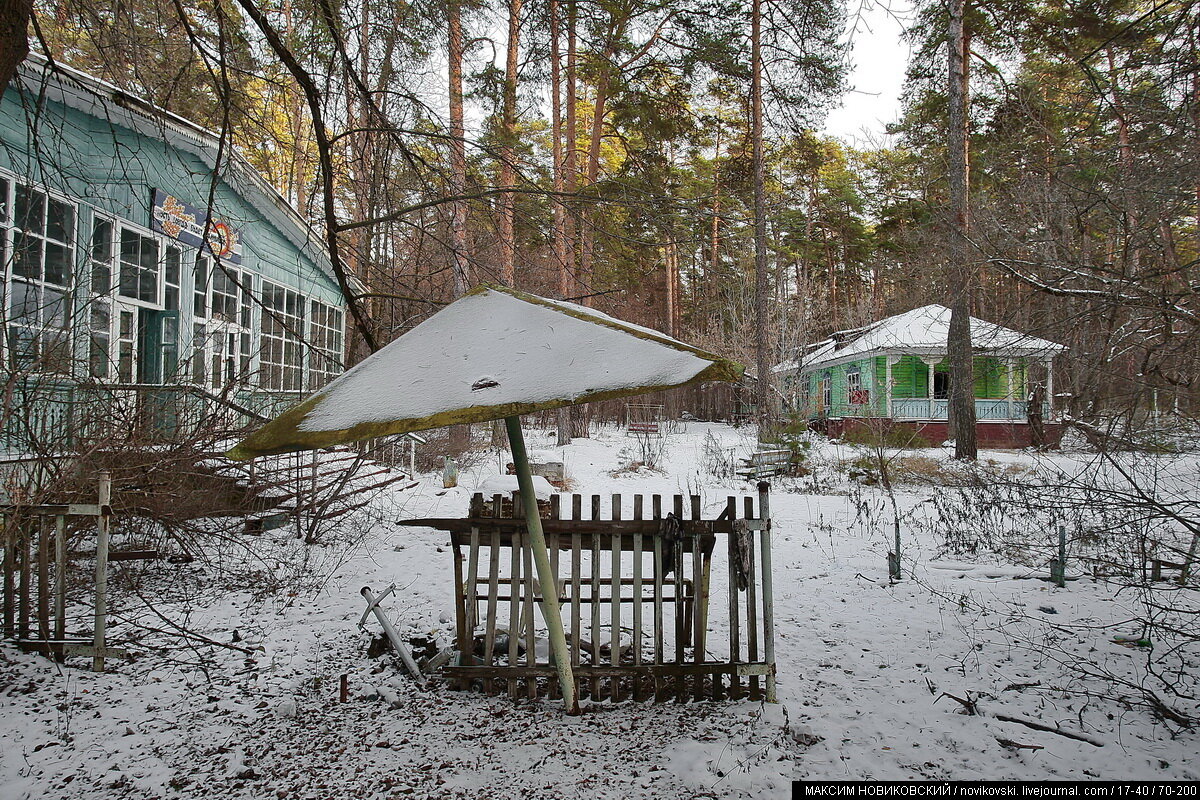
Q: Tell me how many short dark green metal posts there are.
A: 2